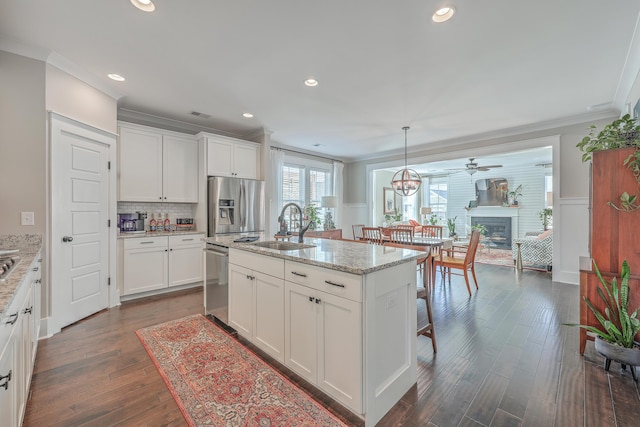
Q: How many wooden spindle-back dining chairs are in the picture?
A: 6